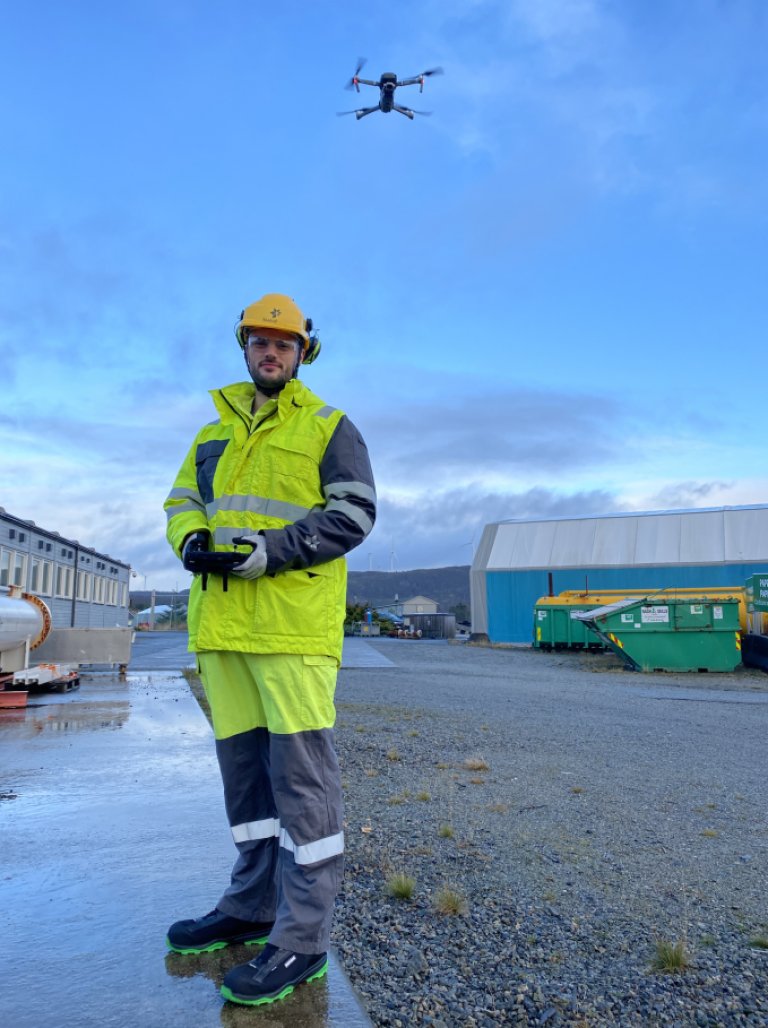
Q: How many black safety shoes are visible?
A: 2